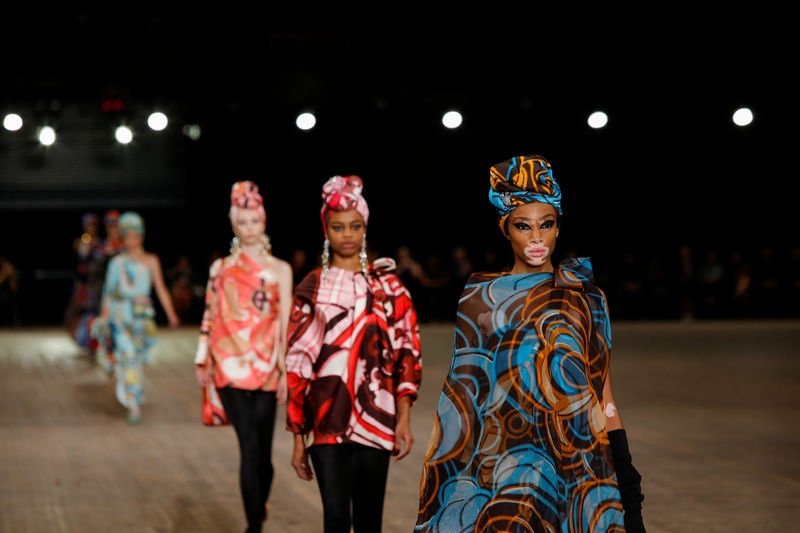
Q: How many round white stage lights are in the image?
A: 8